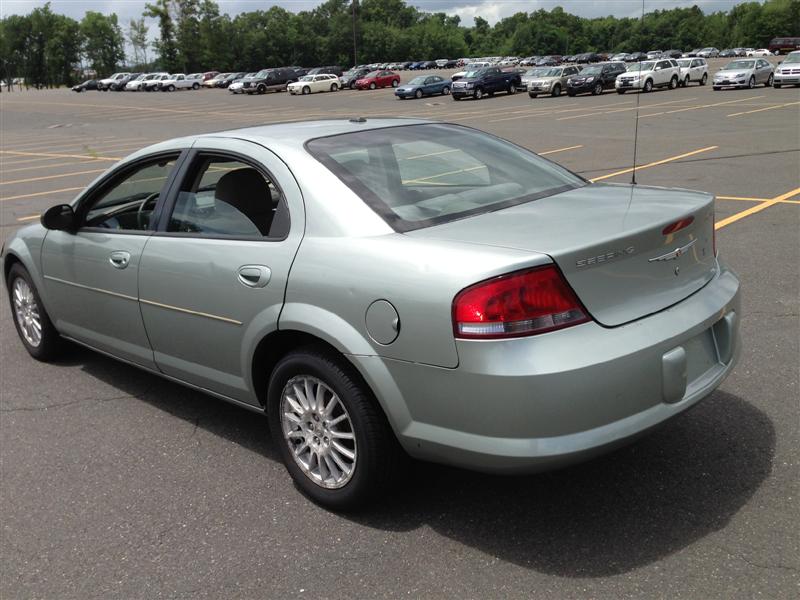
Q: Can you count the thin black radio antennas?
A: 1